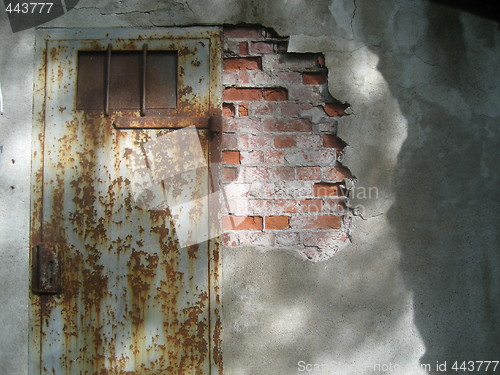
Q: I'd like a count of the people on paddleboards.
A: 0